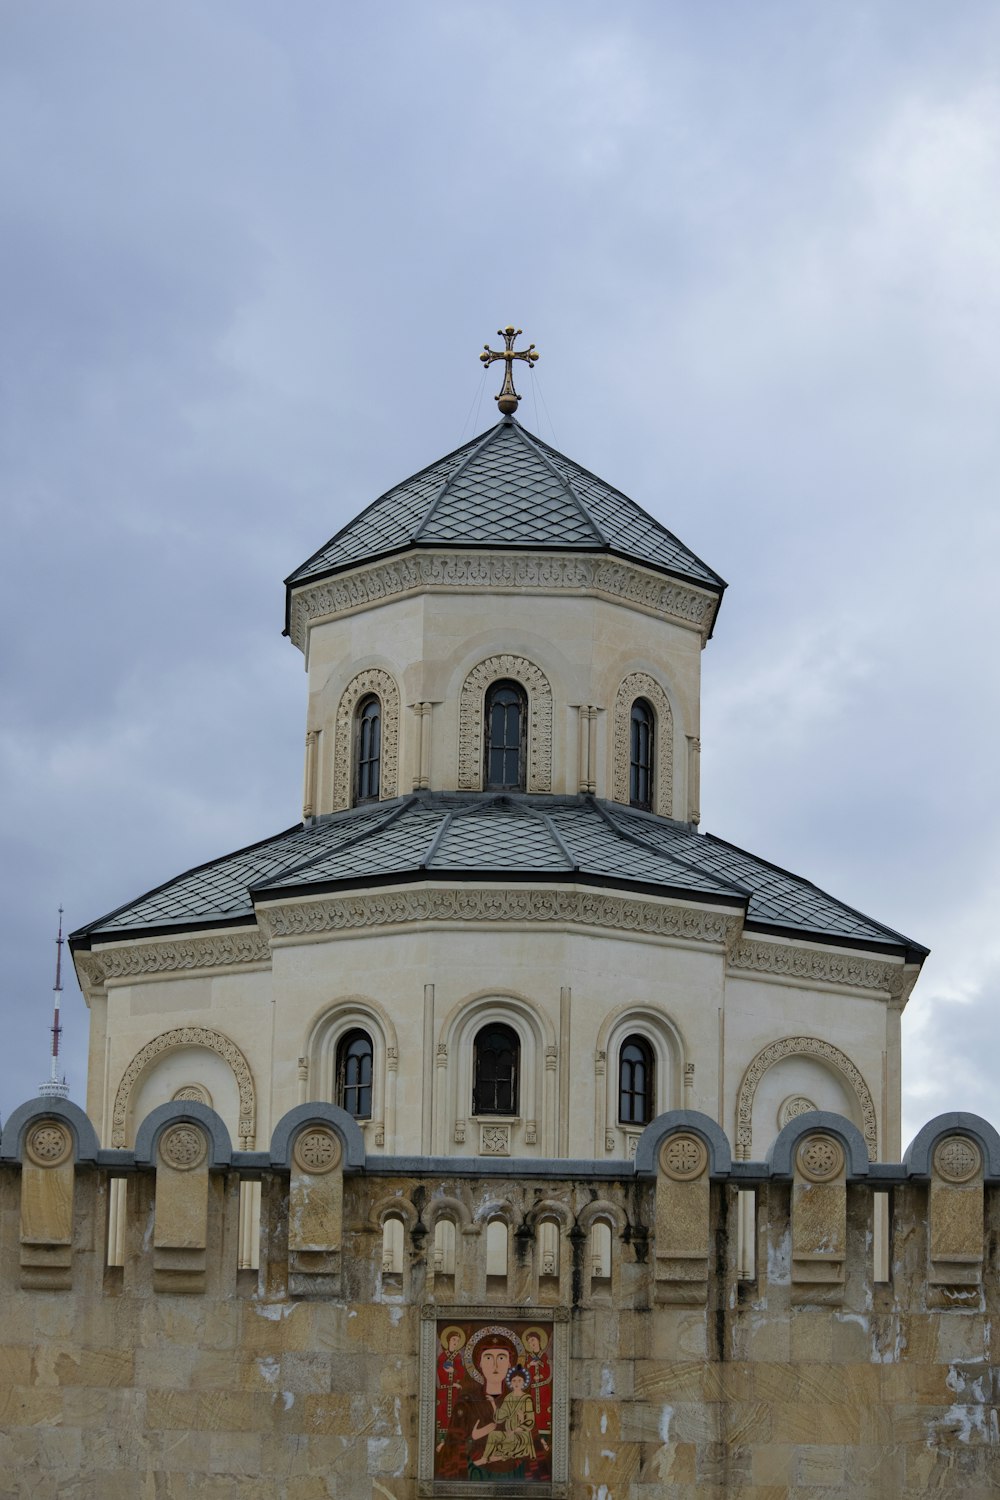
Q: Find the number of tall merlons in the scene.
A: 6